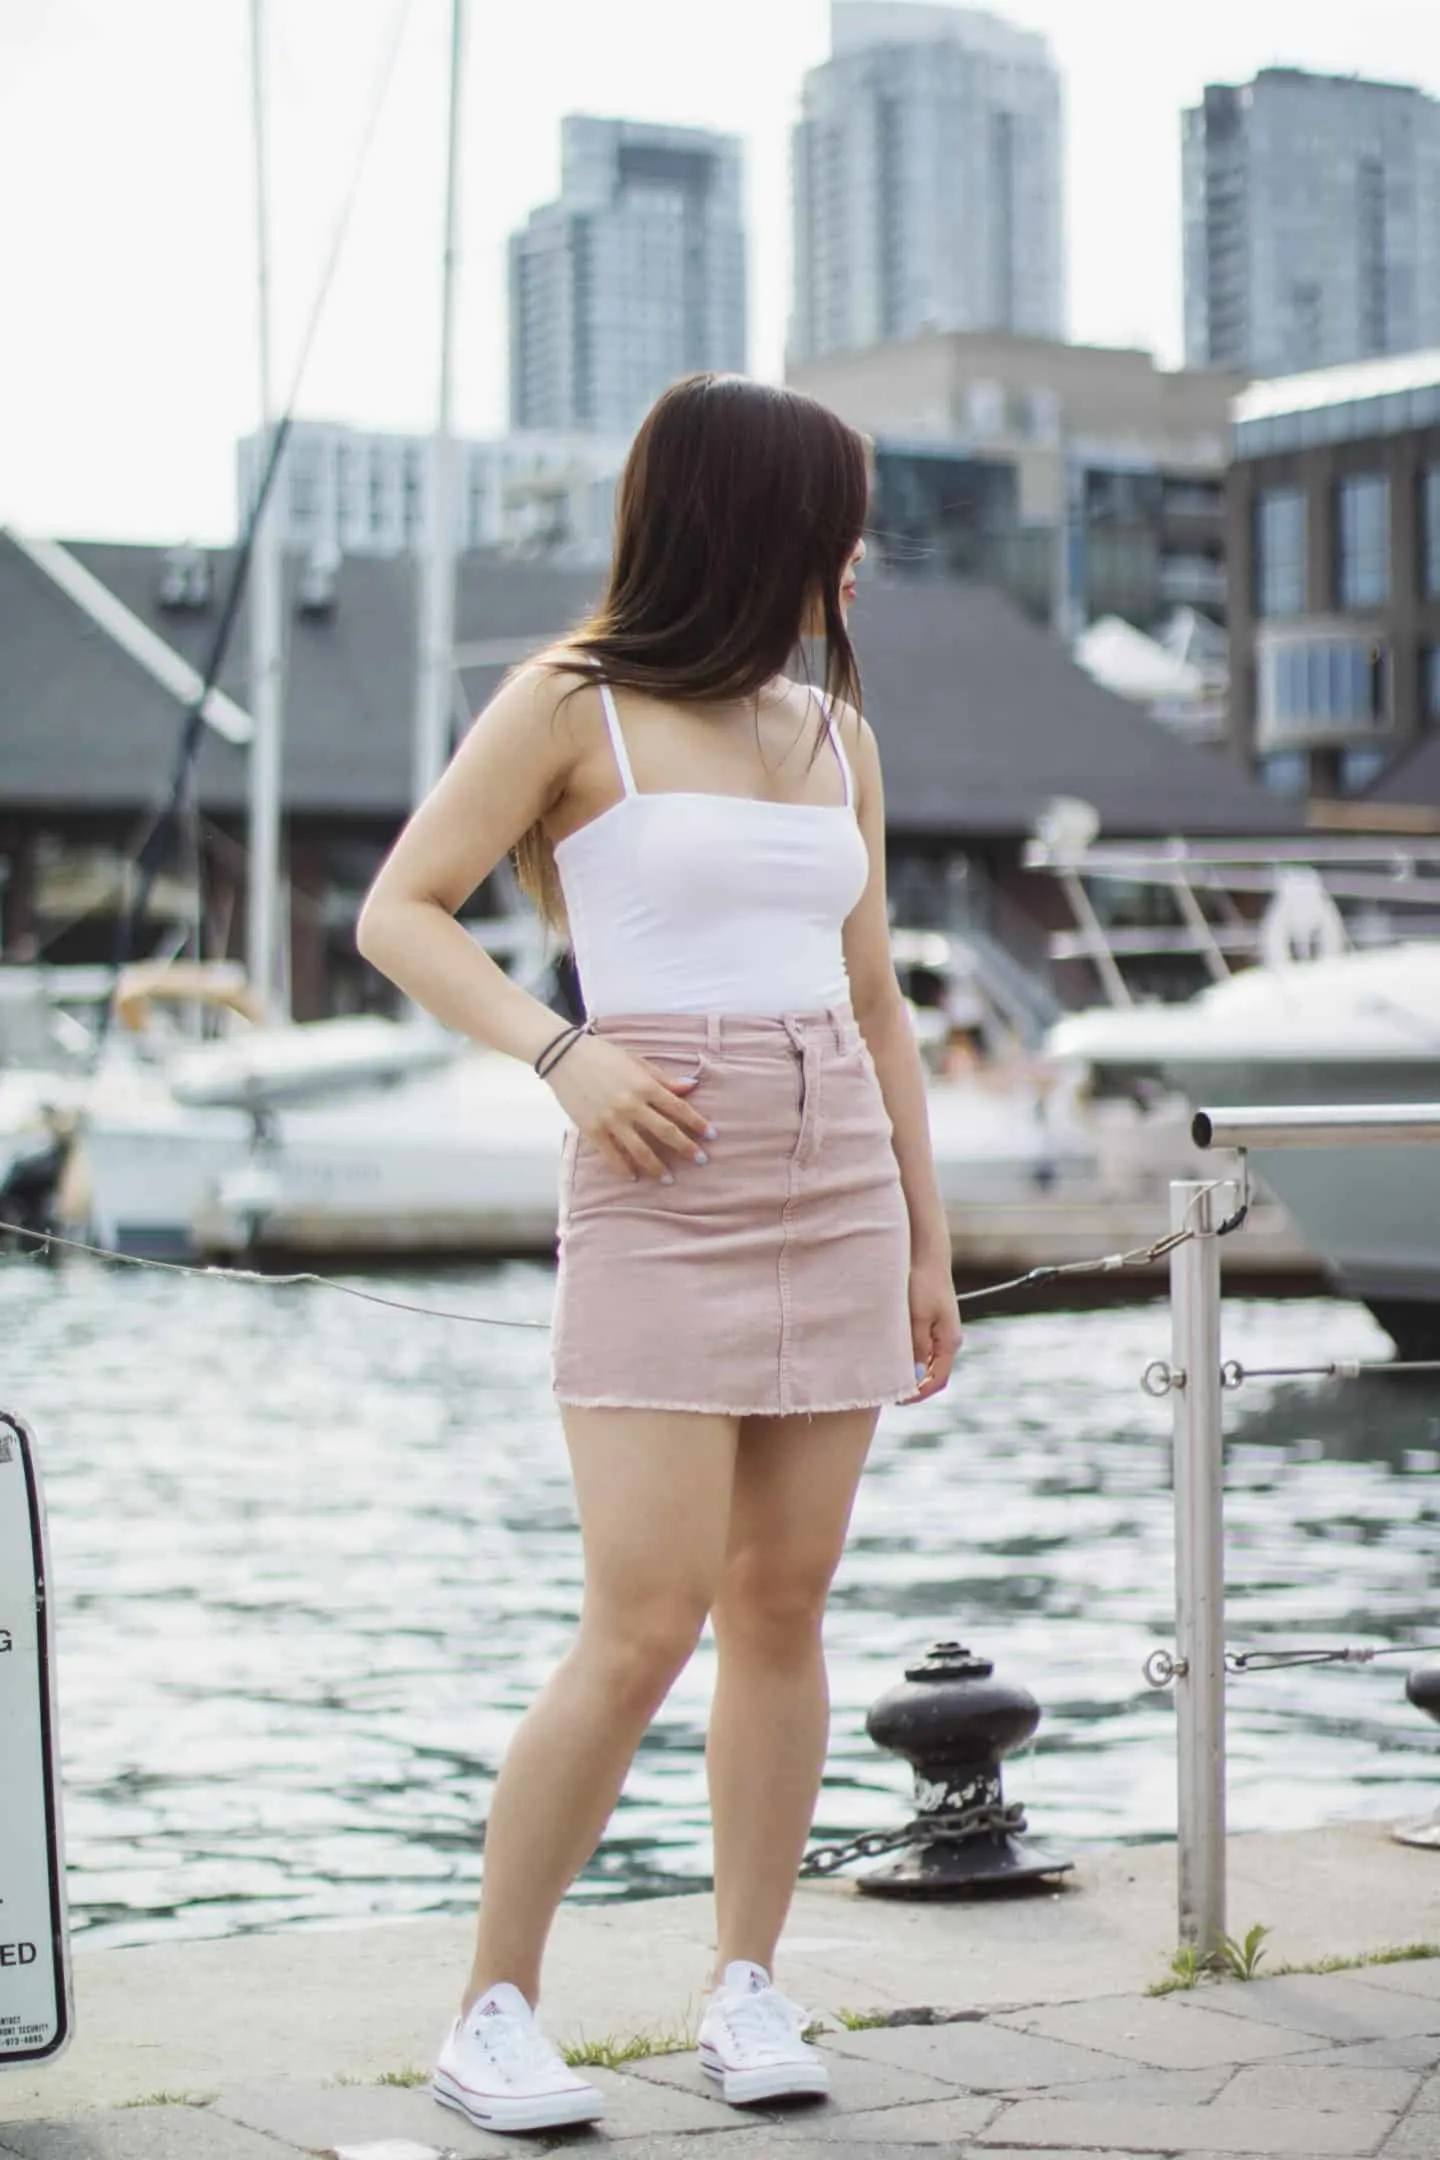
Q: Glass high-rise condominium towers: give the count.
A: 3